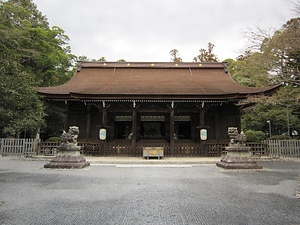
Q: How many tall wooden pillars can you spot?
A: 4